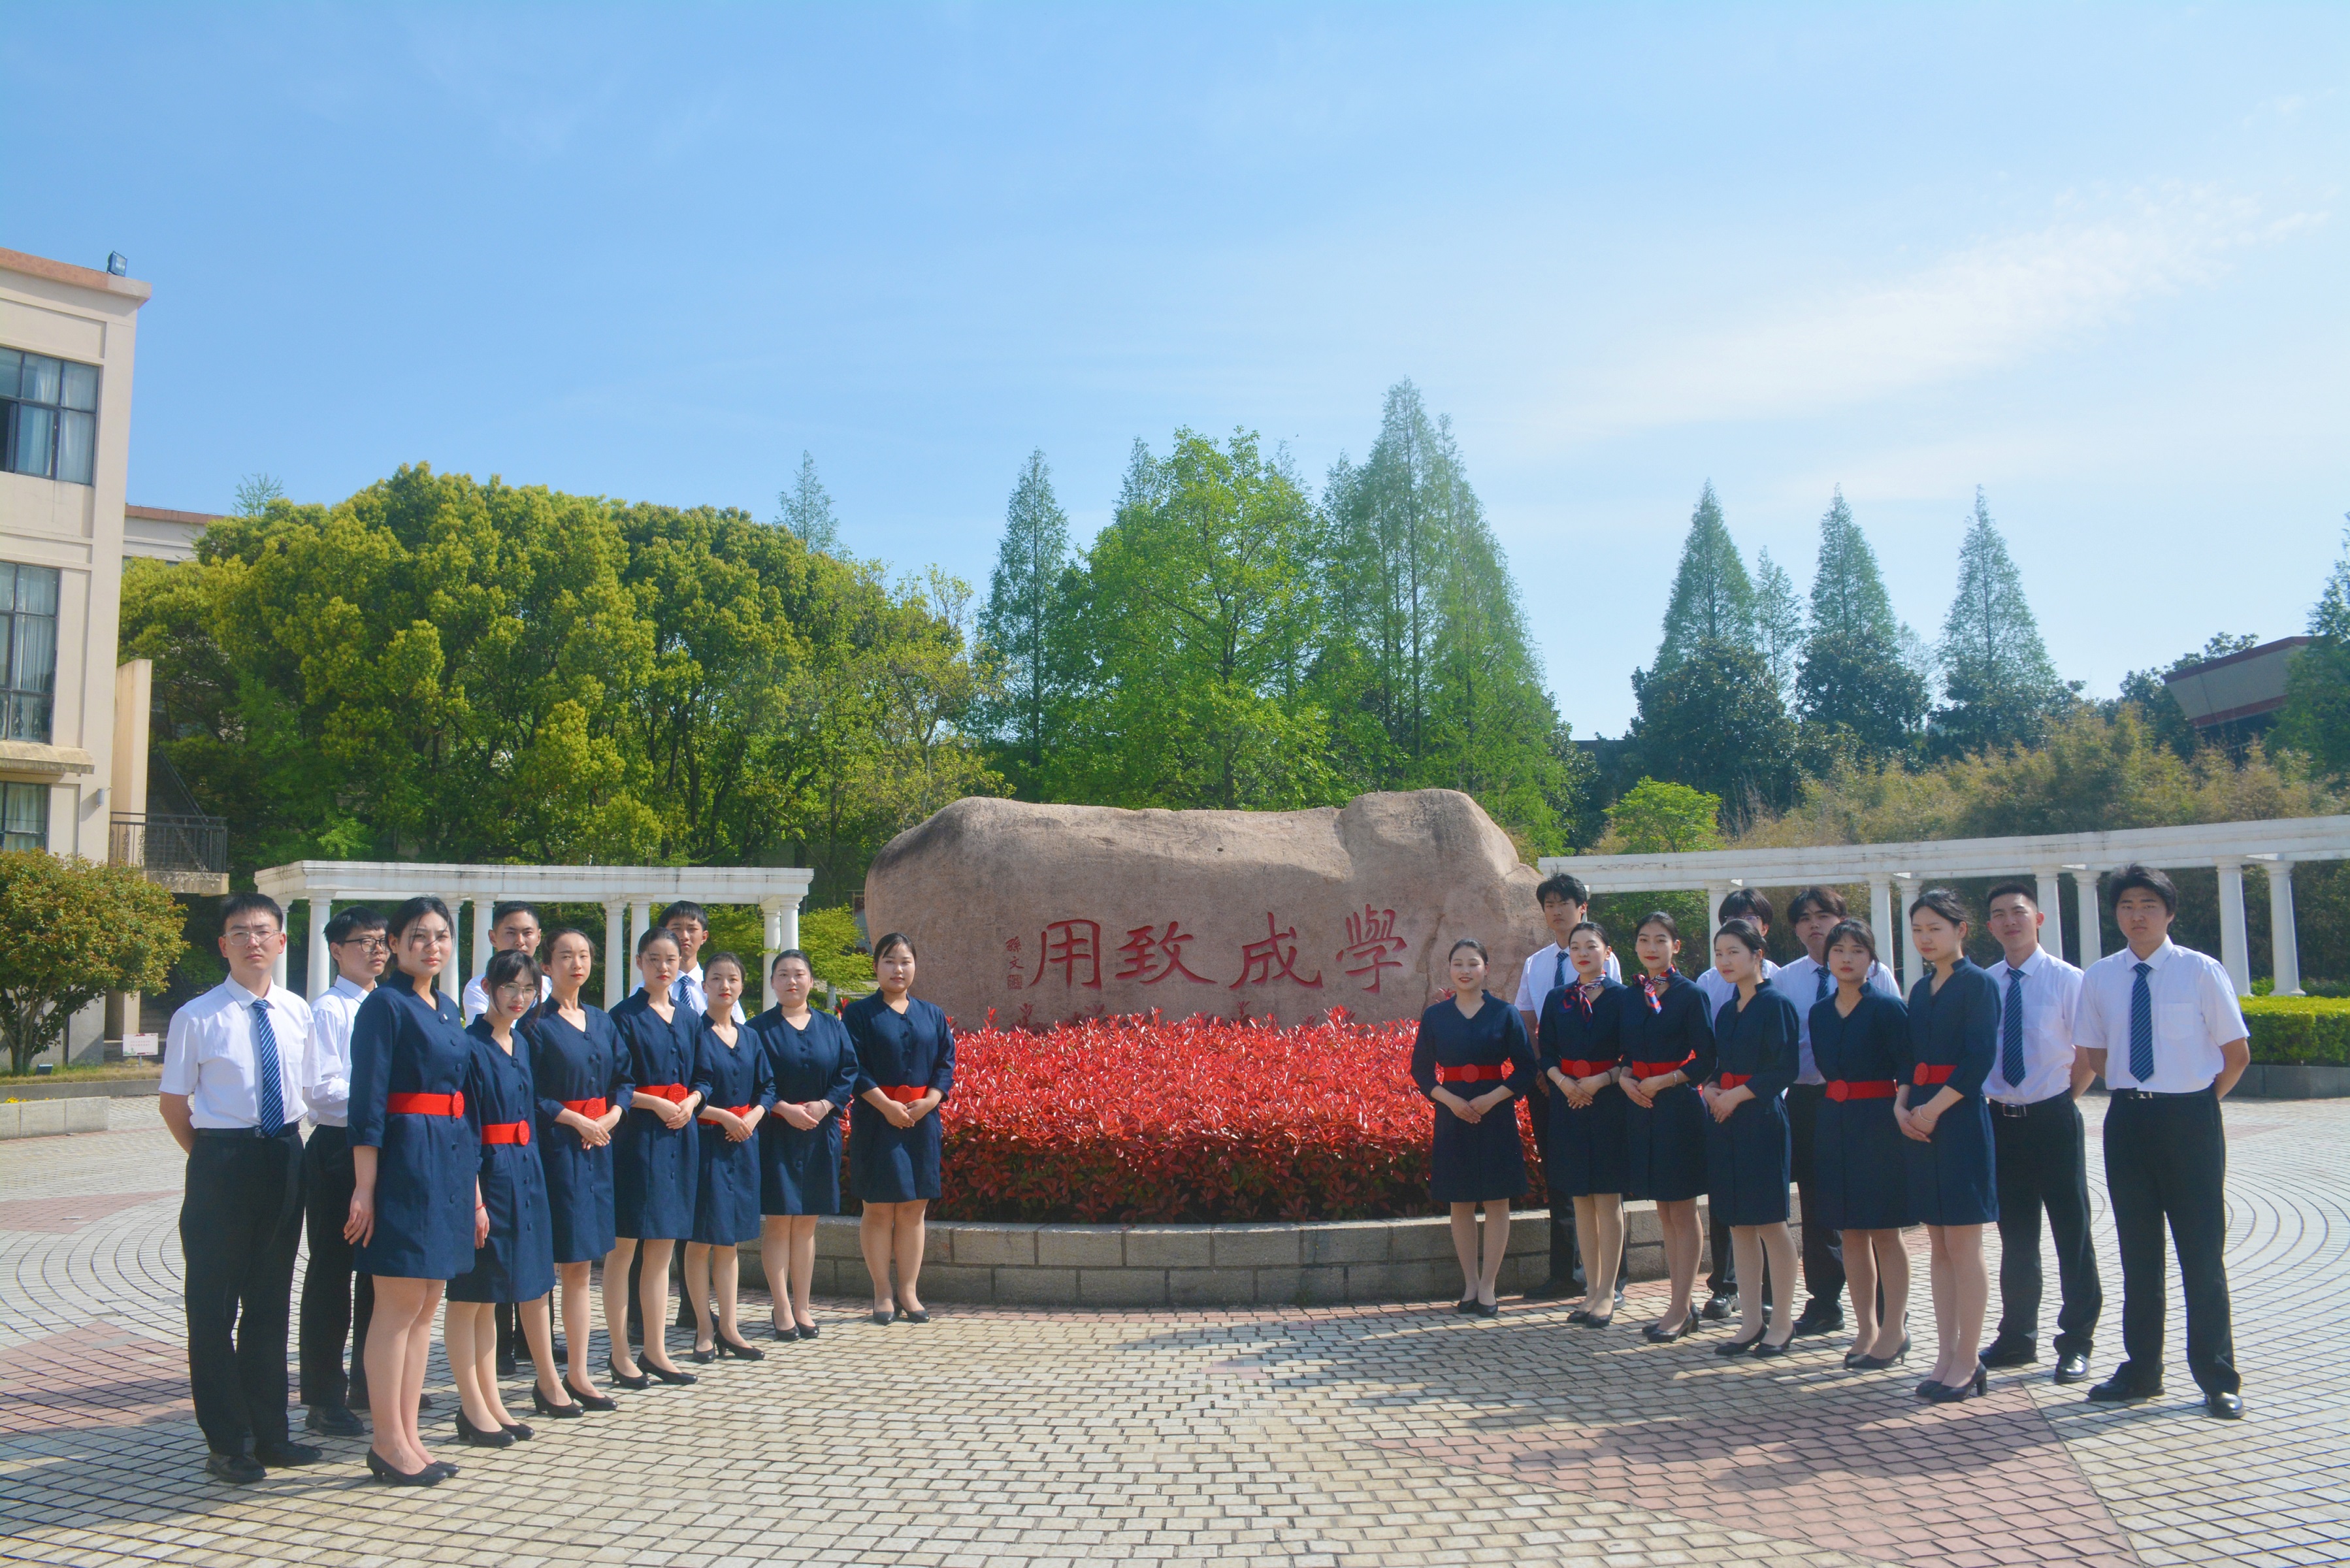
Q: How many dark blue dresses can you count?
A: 13